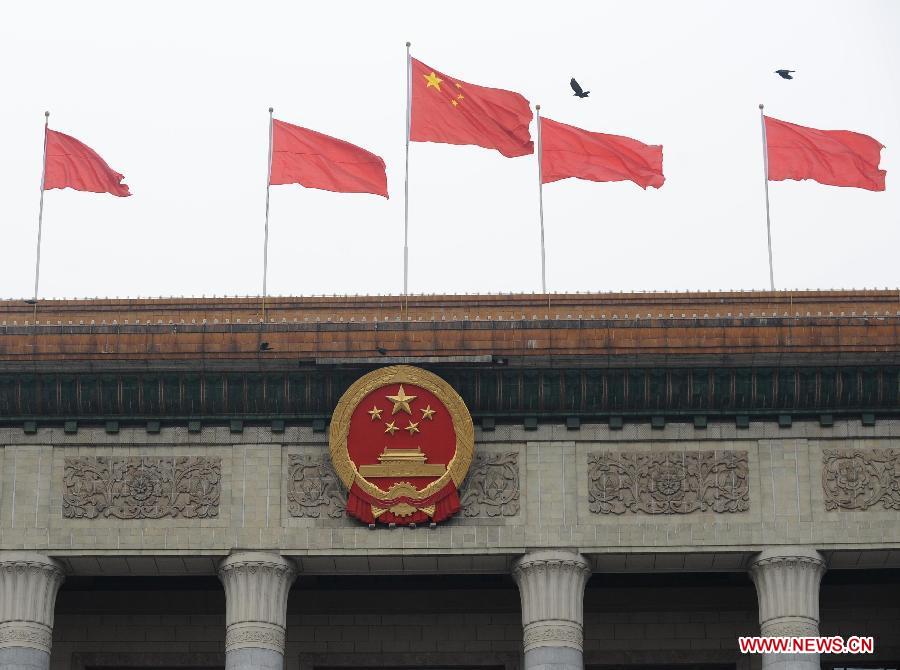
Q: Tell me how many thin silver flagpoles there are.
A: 5